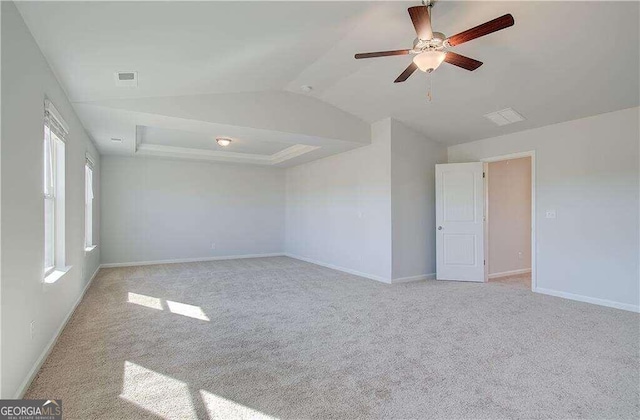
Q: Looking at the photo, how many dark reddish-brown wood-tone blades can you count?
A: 5